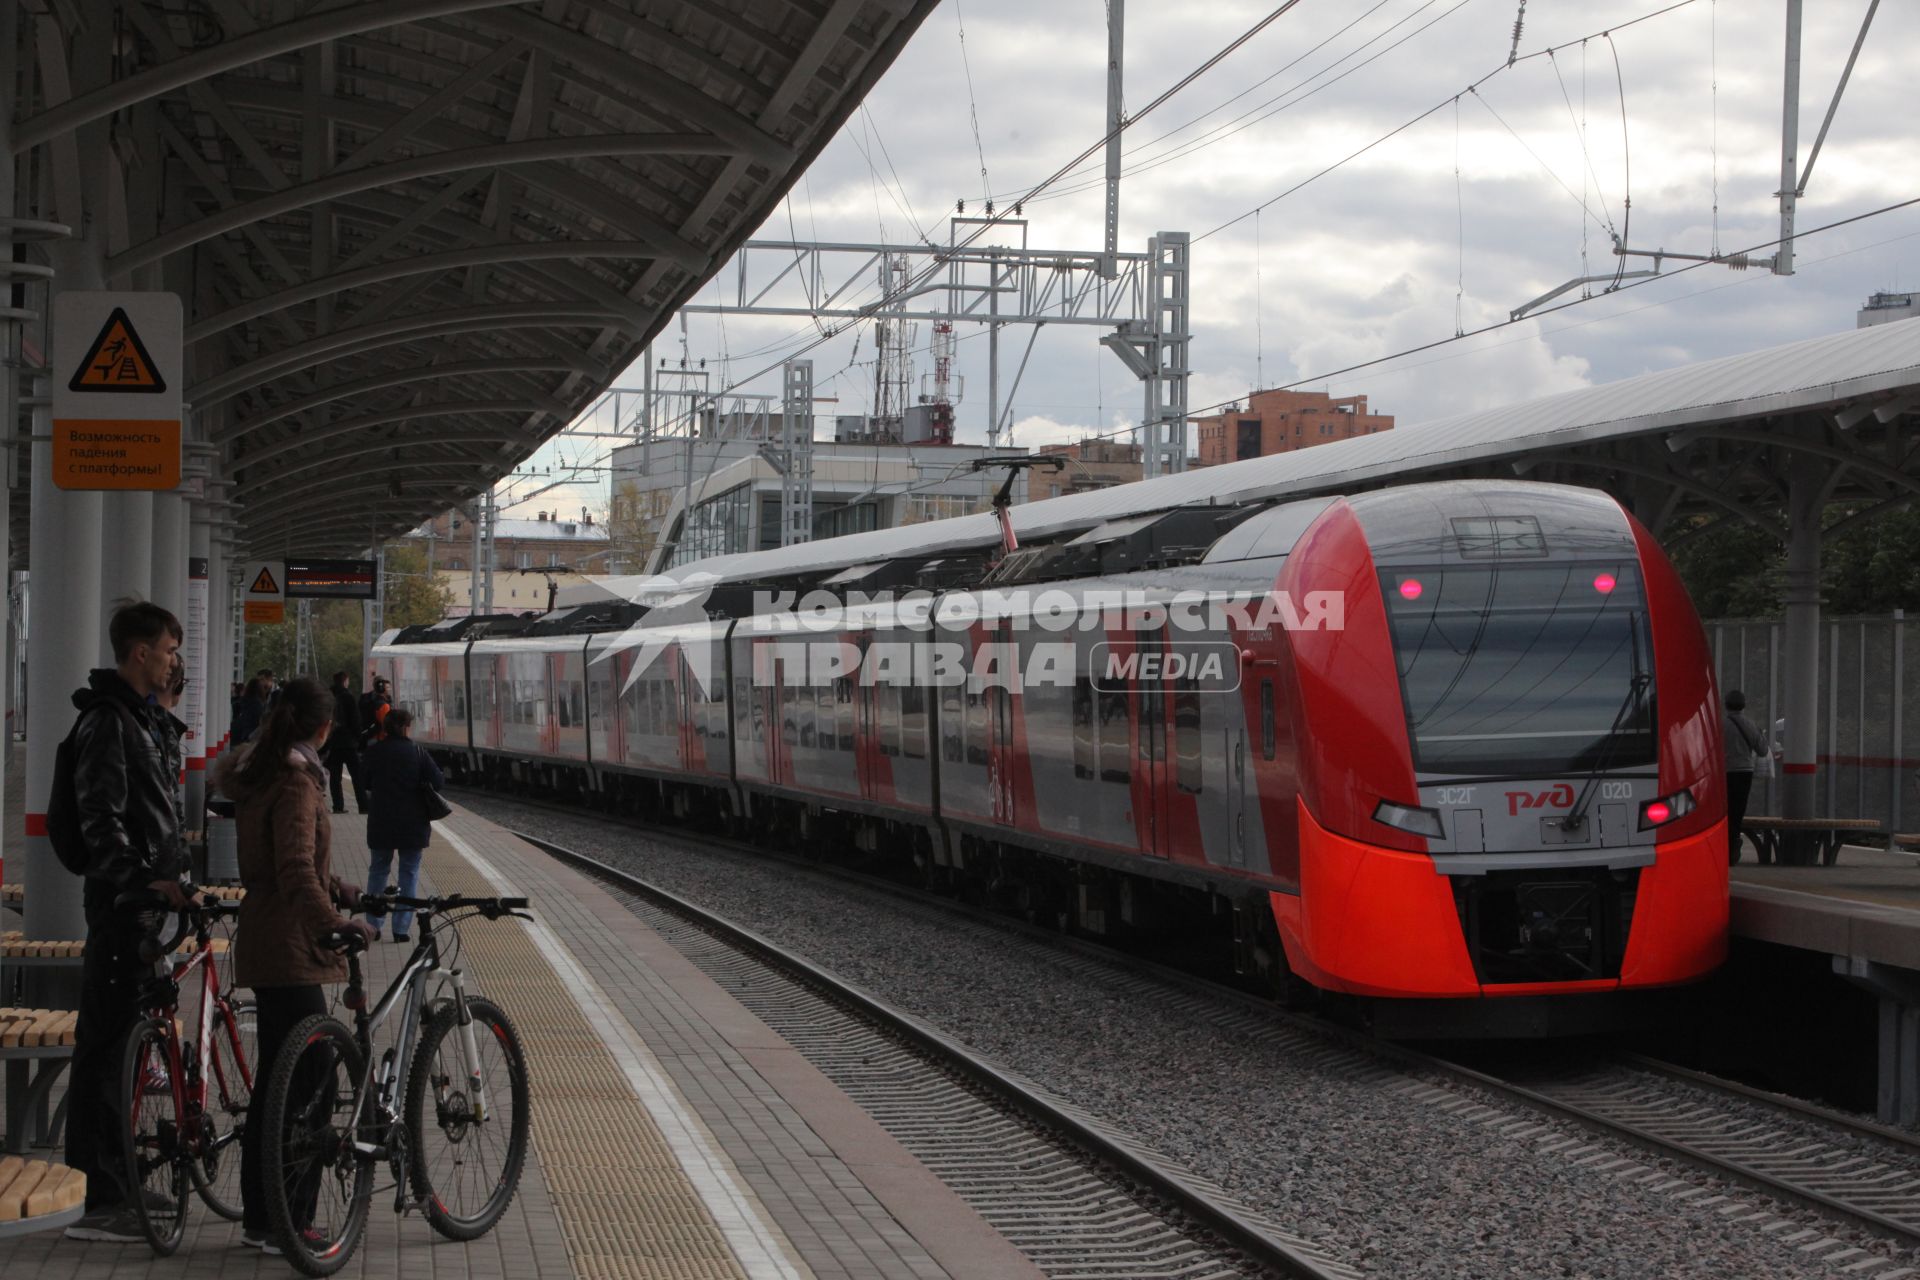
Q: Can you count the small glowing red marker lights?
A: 3